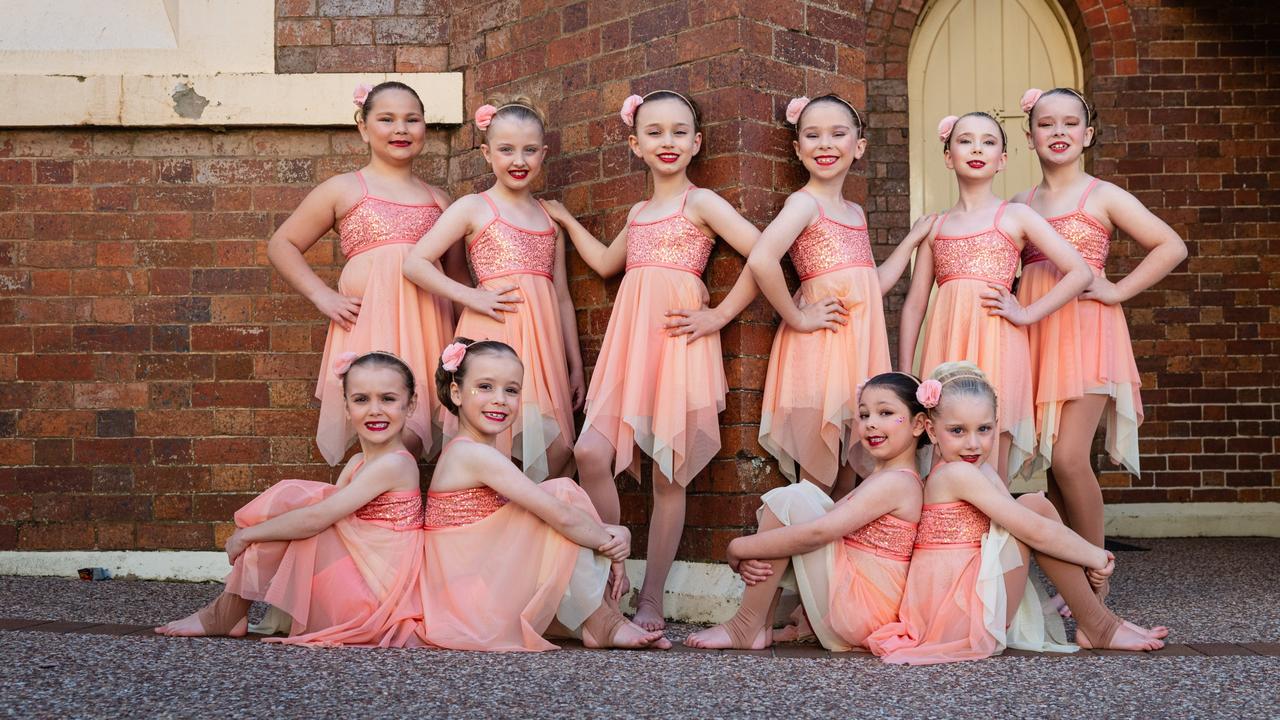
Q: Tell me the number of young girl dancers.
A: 10